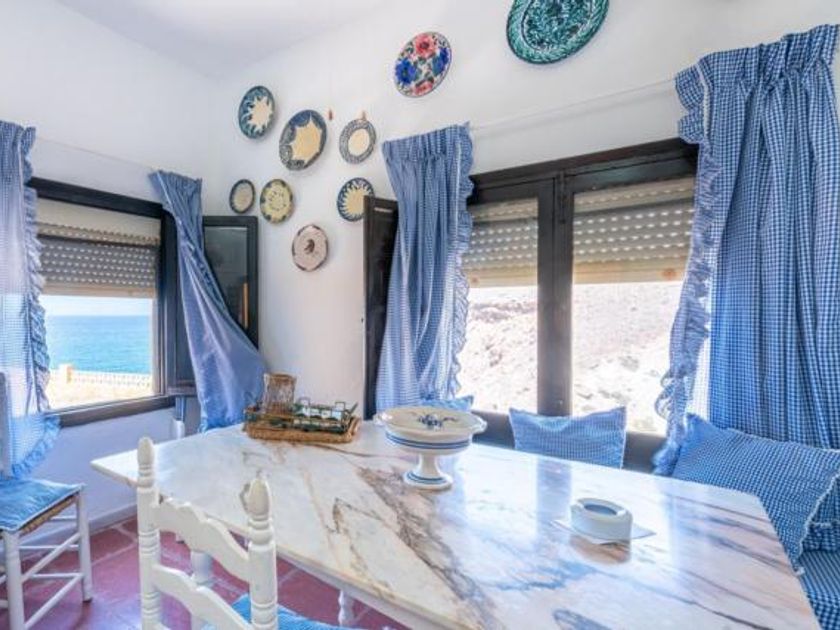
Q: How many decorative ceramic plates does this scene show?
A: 9